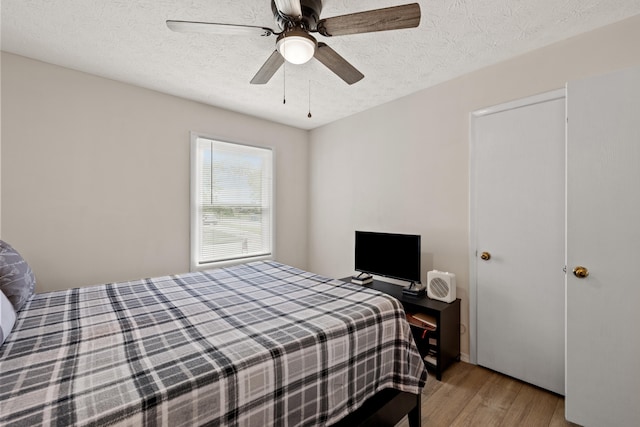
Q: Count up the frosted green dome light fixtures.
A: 0